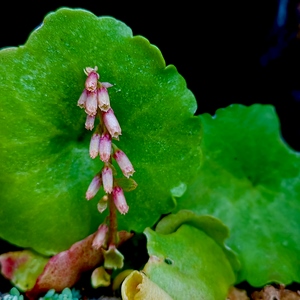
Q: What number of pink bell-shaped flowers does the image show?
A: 13